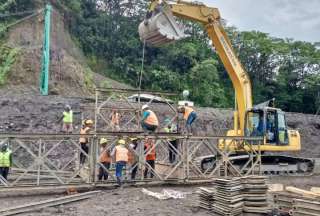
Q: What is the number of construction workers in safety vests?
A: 11